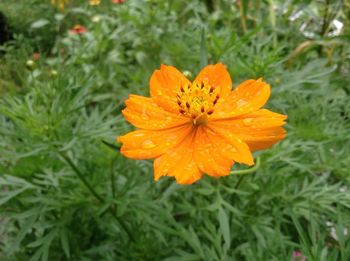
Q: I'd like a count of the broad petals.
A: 8